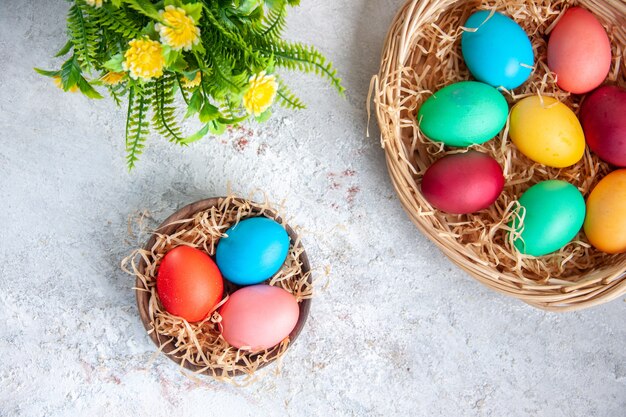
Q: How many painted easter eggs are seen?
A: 11